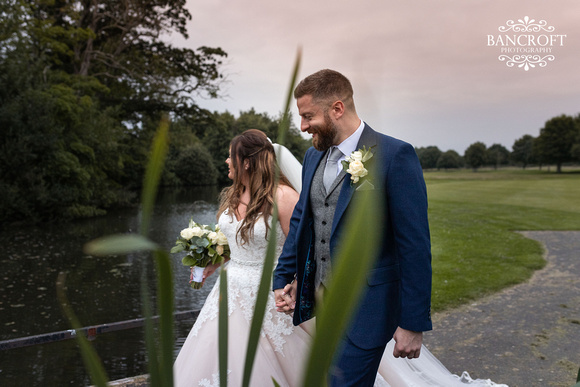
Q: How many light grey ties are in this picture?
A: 1